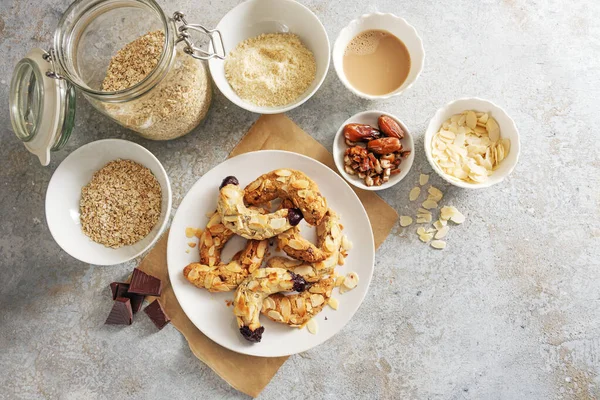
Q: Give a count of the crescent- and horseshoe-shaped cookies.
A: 8